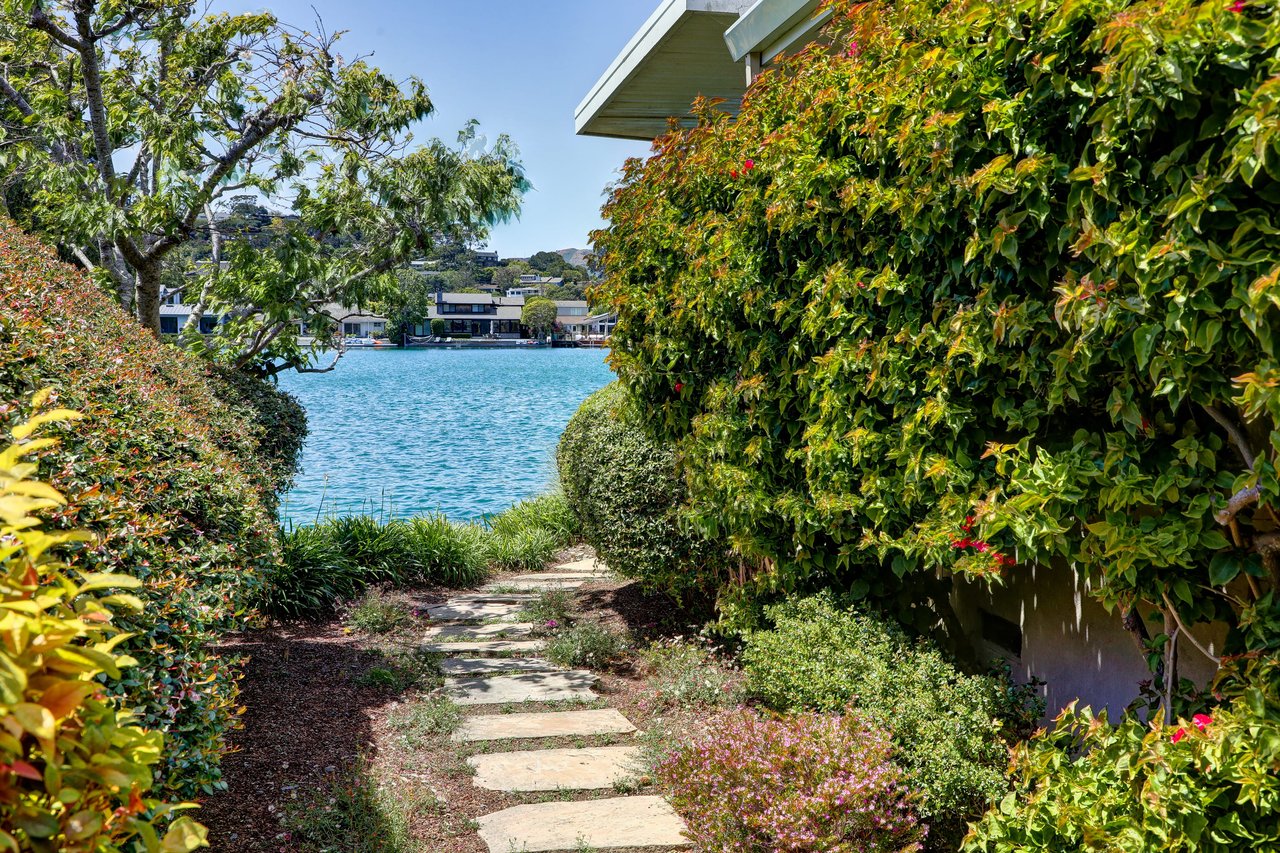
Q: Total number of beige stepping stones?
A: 12